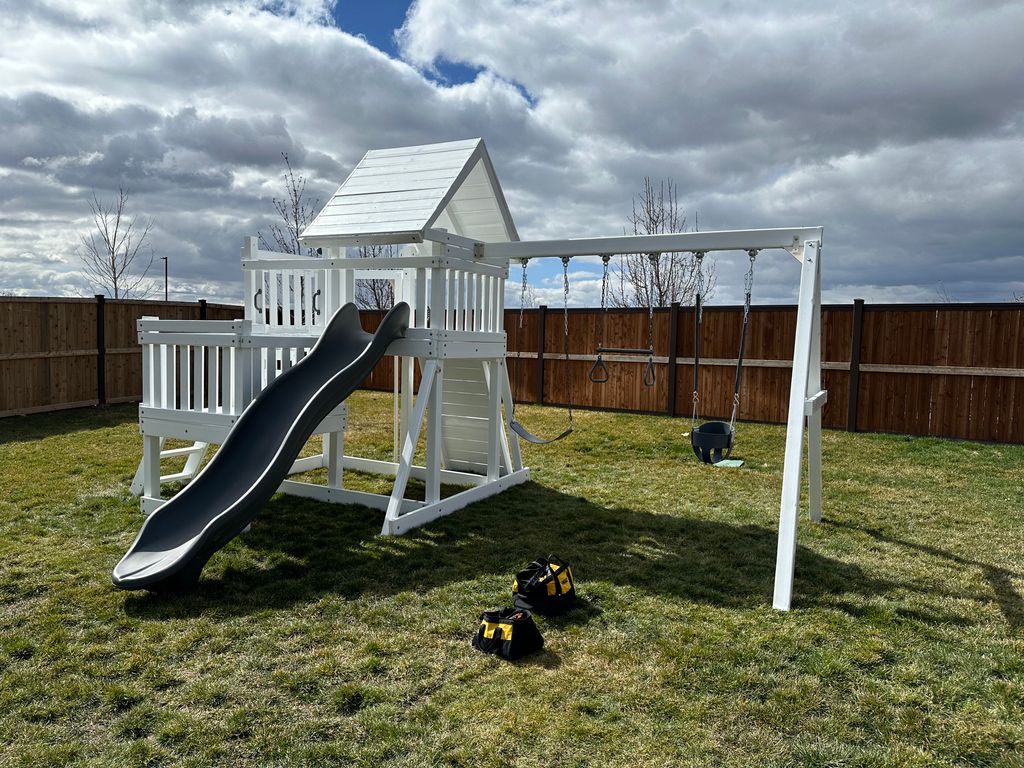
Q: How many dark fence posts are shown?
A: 5